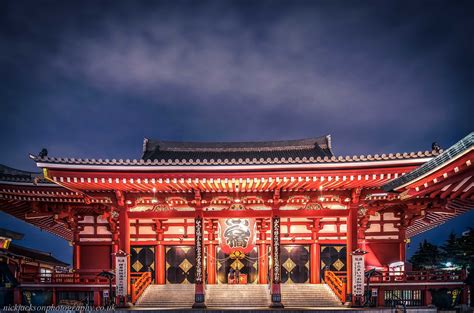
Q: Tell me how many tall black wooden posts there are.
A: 2